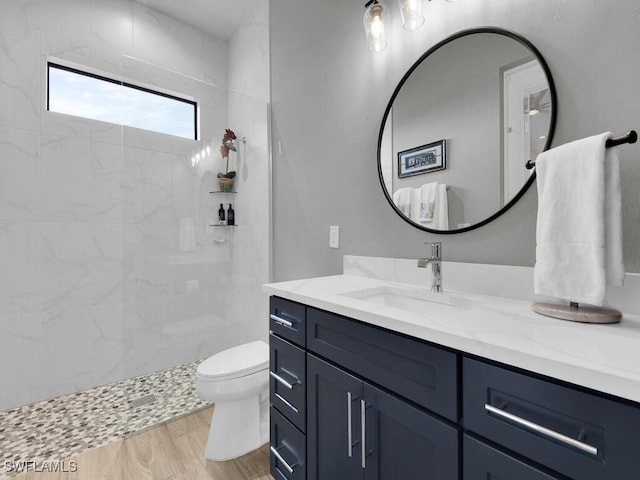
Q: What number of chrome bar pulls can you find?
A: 6